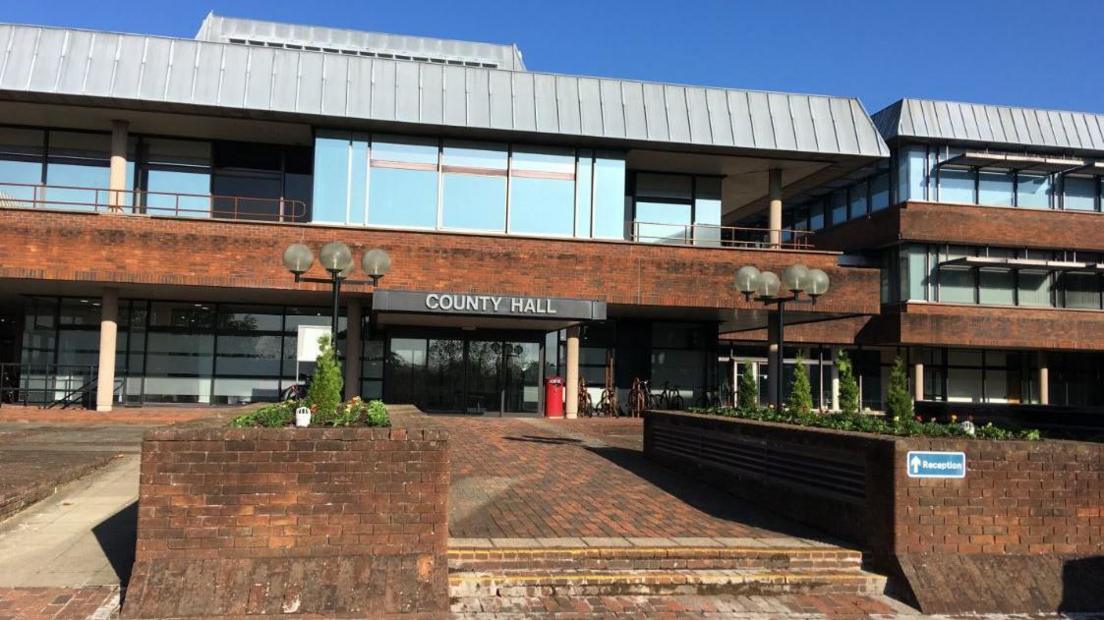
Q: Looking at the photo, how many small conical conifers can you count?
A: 5